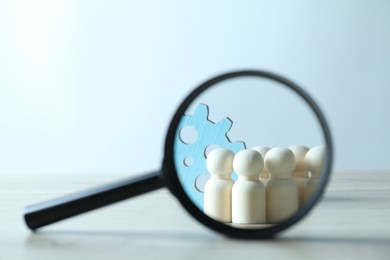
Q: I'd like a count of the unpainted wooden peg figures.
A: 6